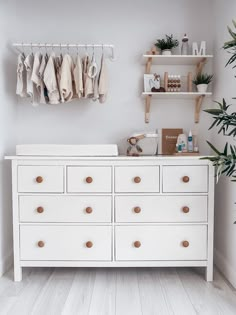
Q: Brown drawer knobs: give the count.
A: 12